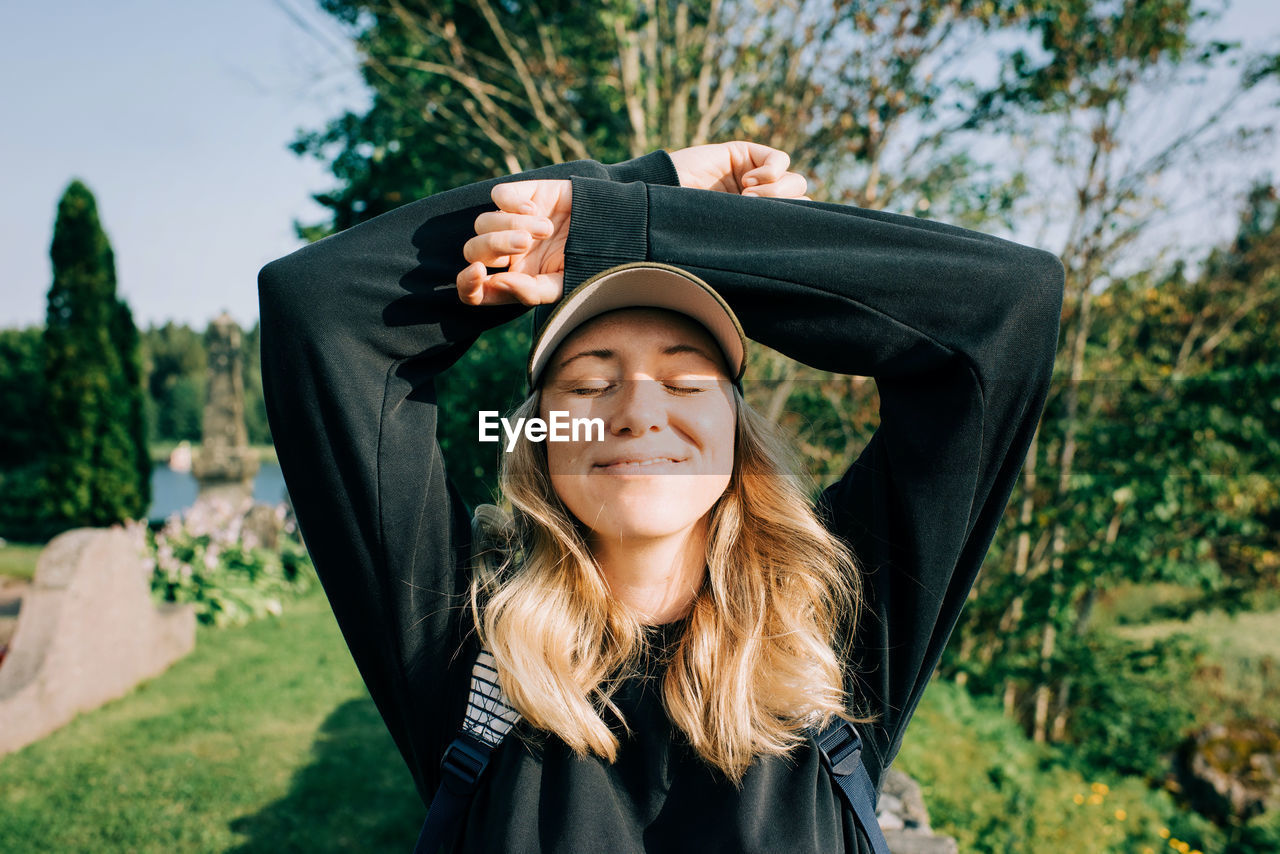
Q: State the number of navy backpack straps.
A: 2